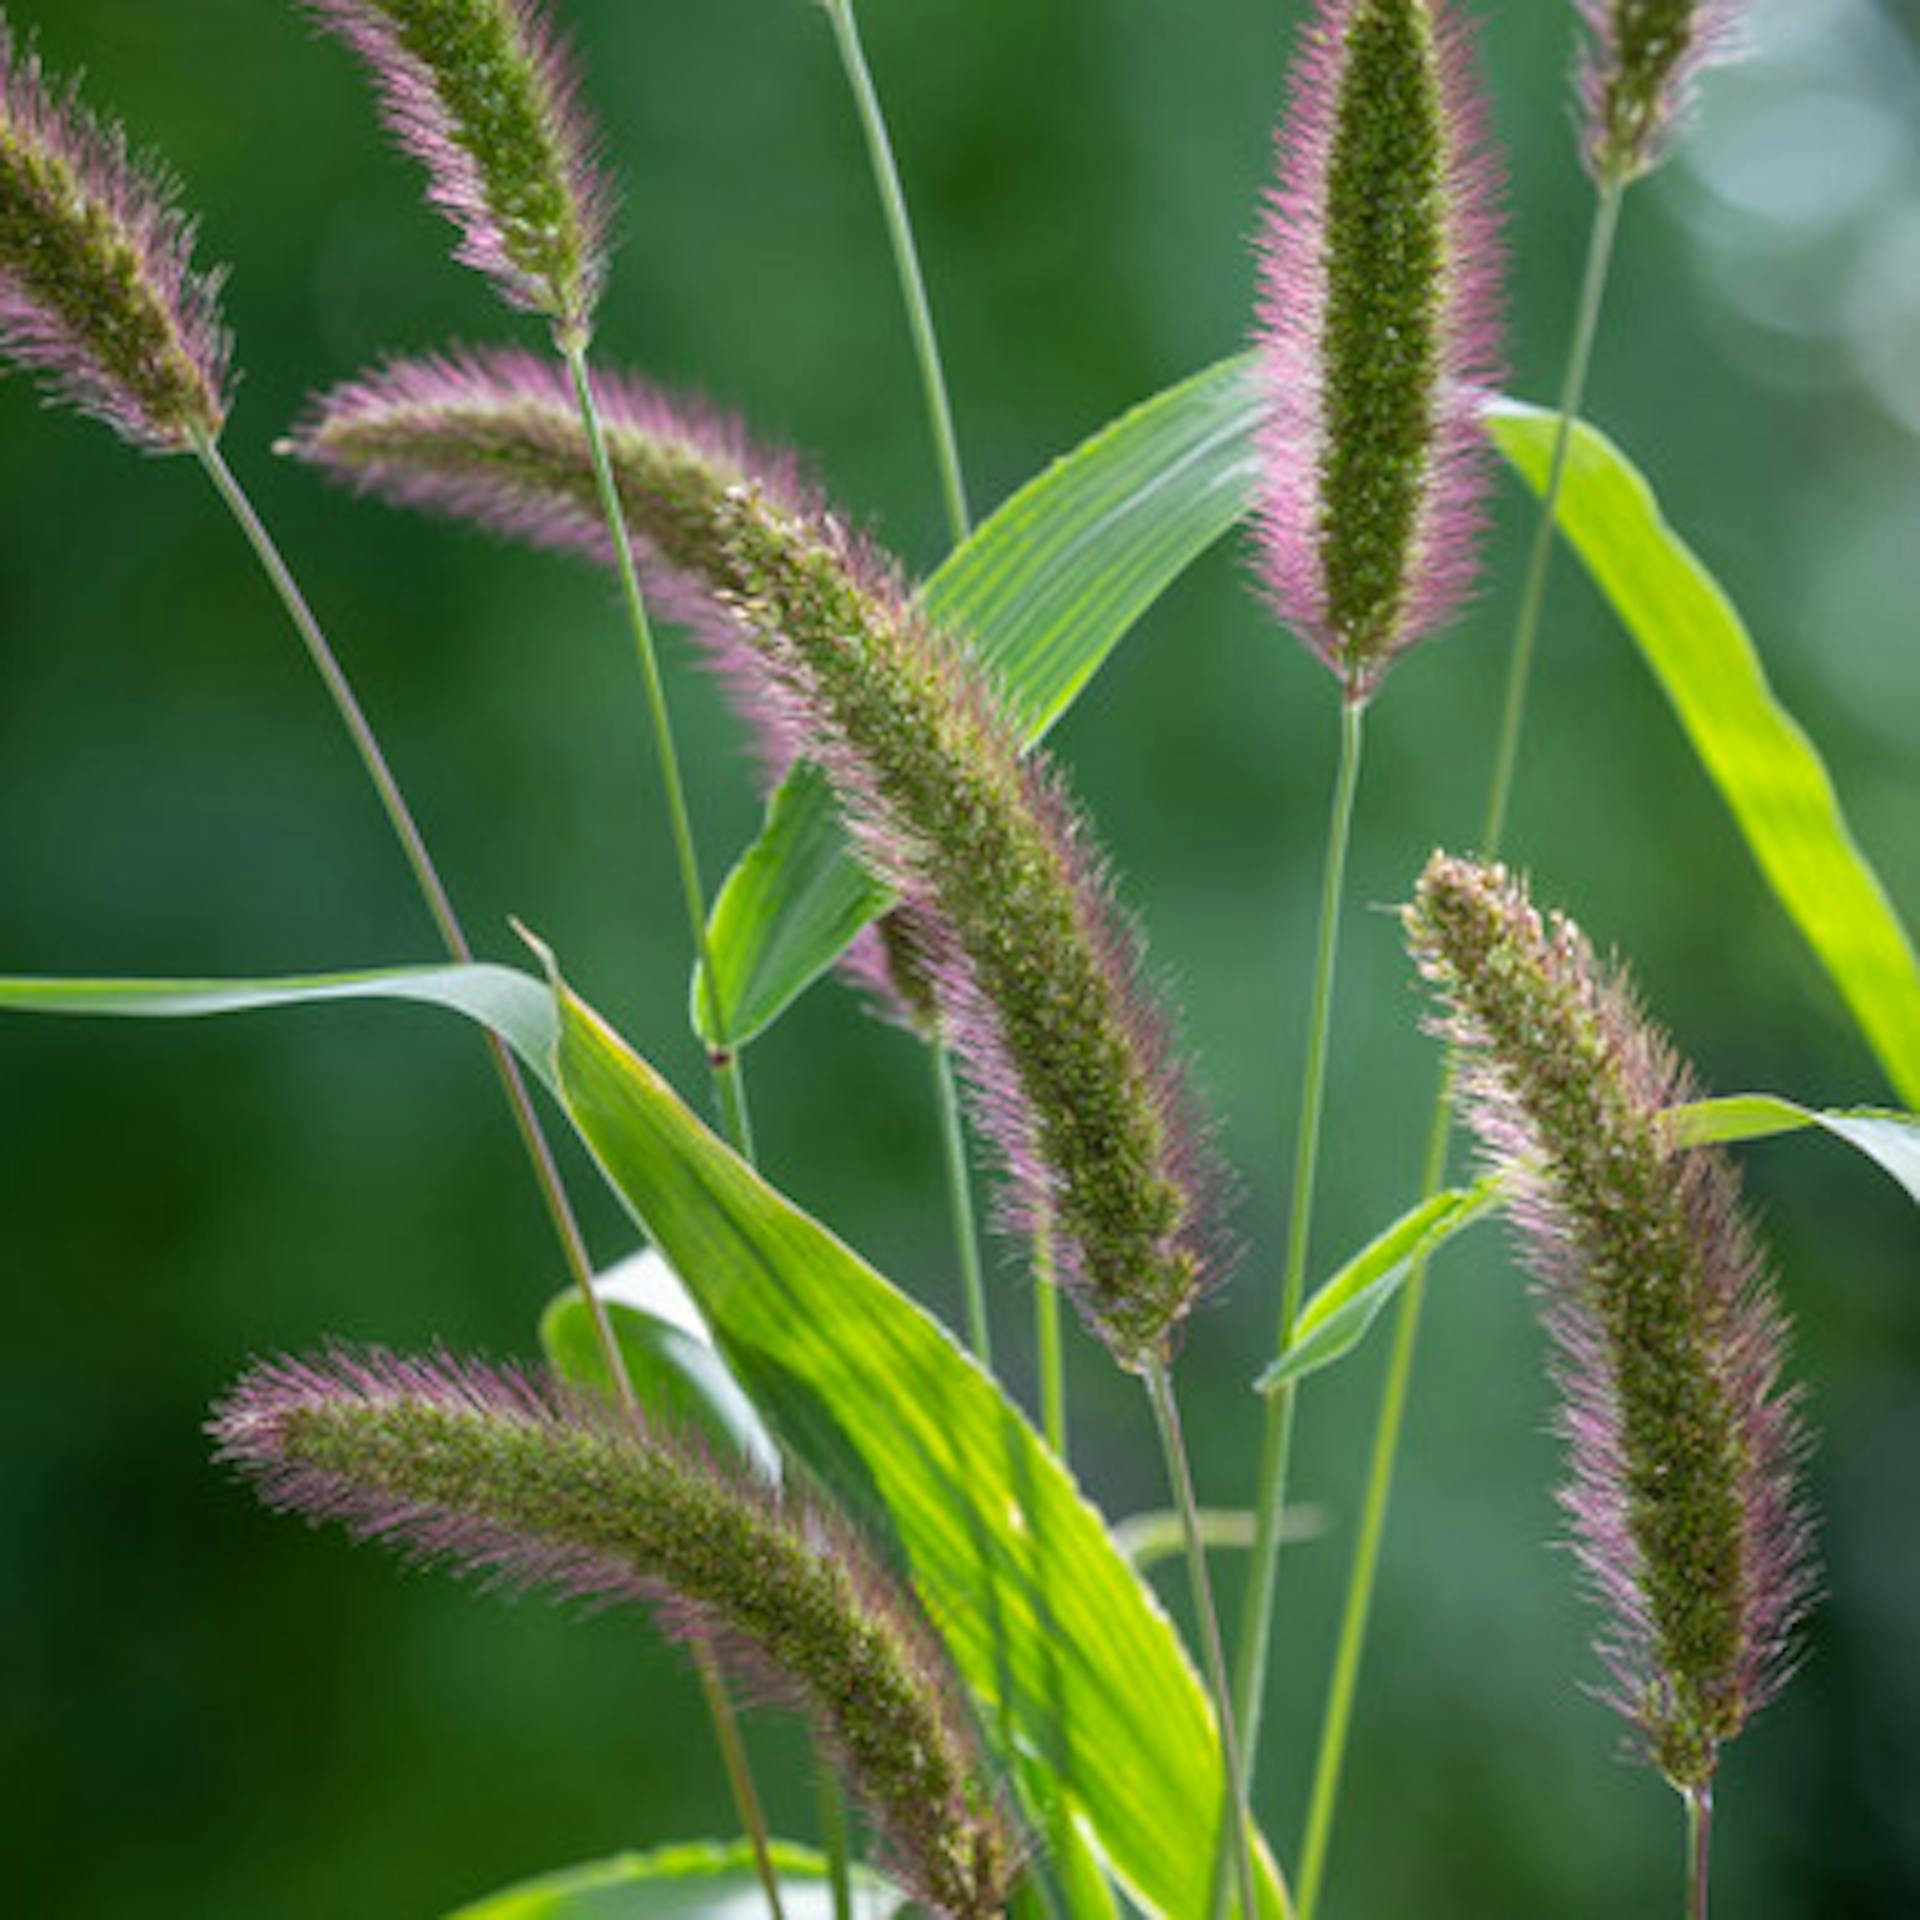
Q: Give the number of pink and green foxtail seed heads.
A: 8